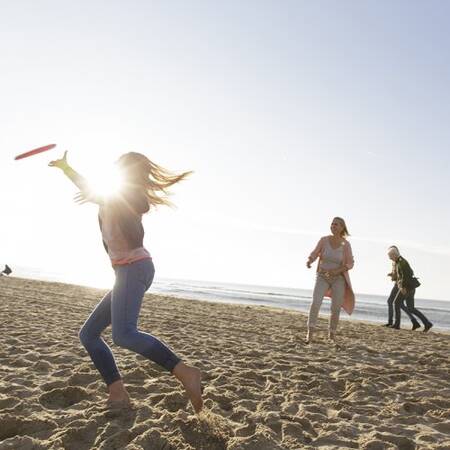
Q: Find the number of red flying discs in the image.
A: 1